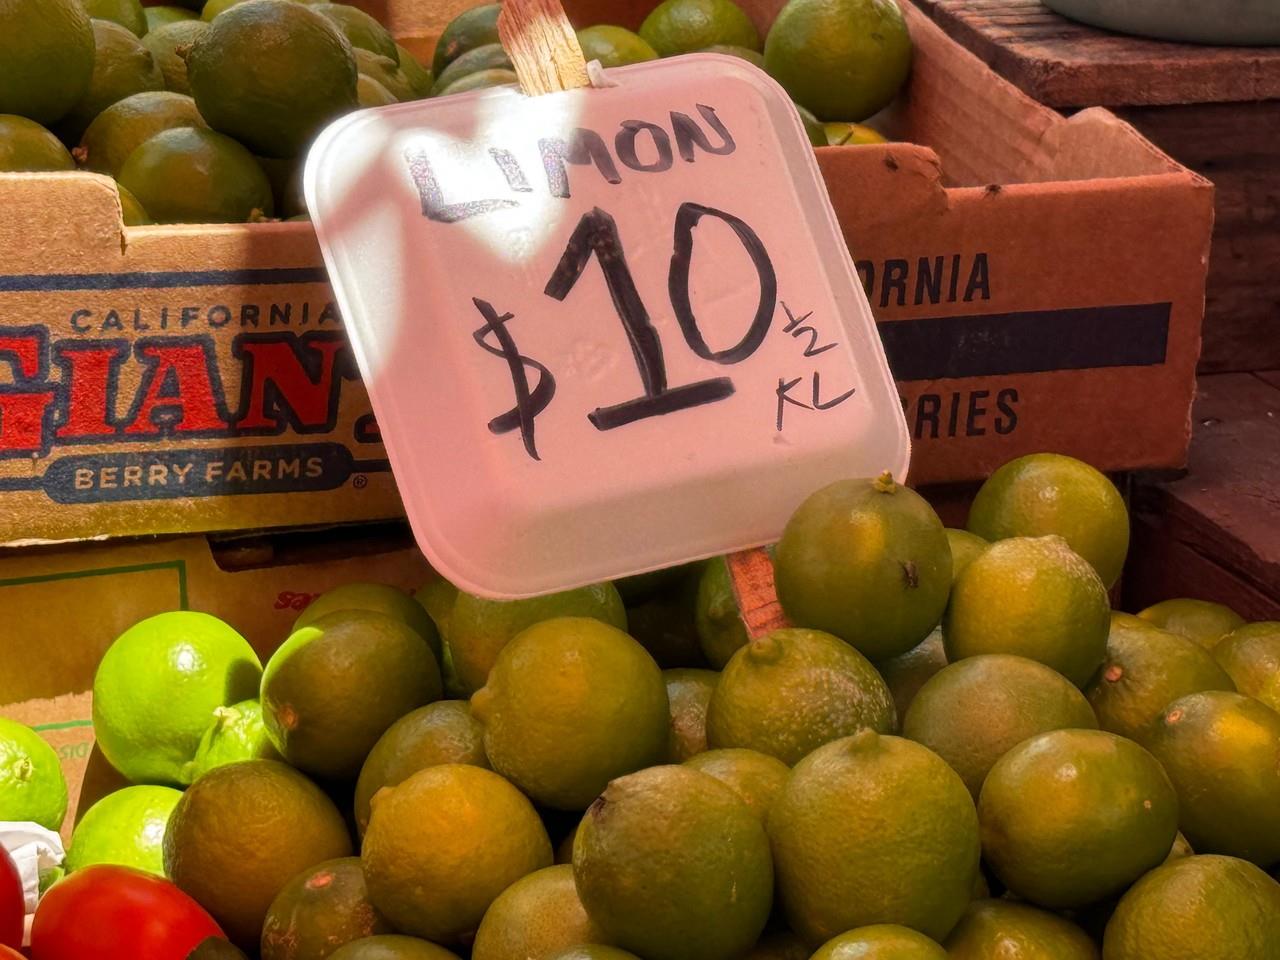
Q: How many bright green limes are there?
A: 4